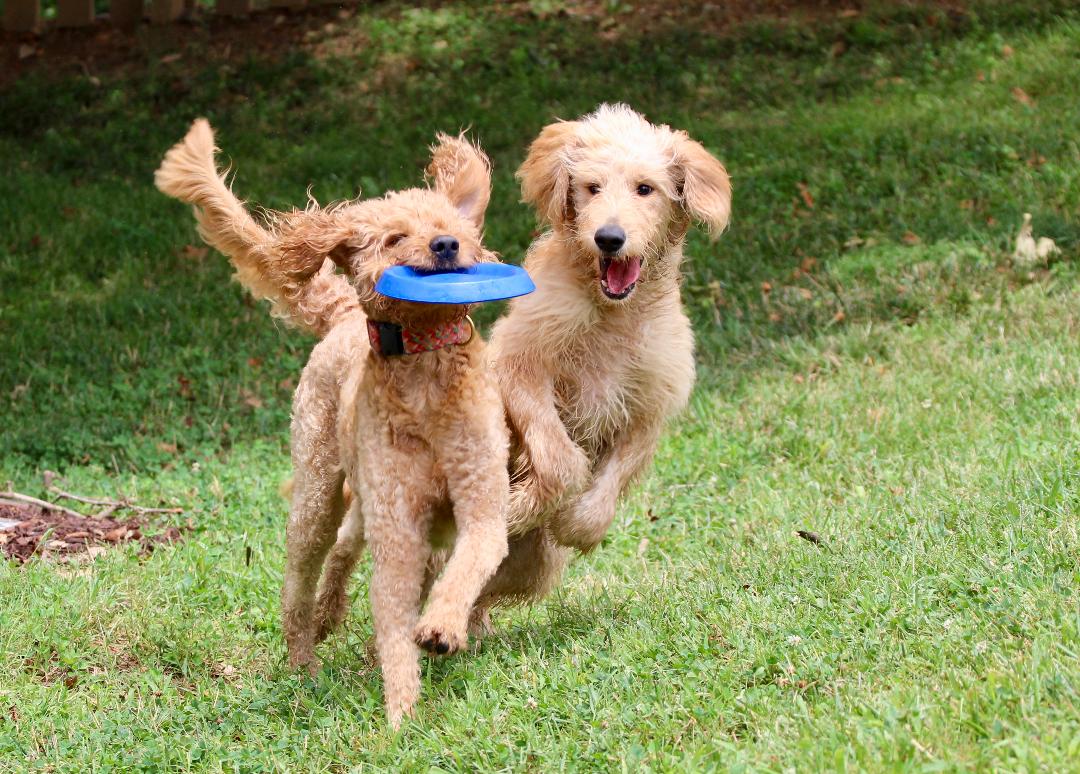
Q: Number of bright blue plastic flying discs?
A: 1